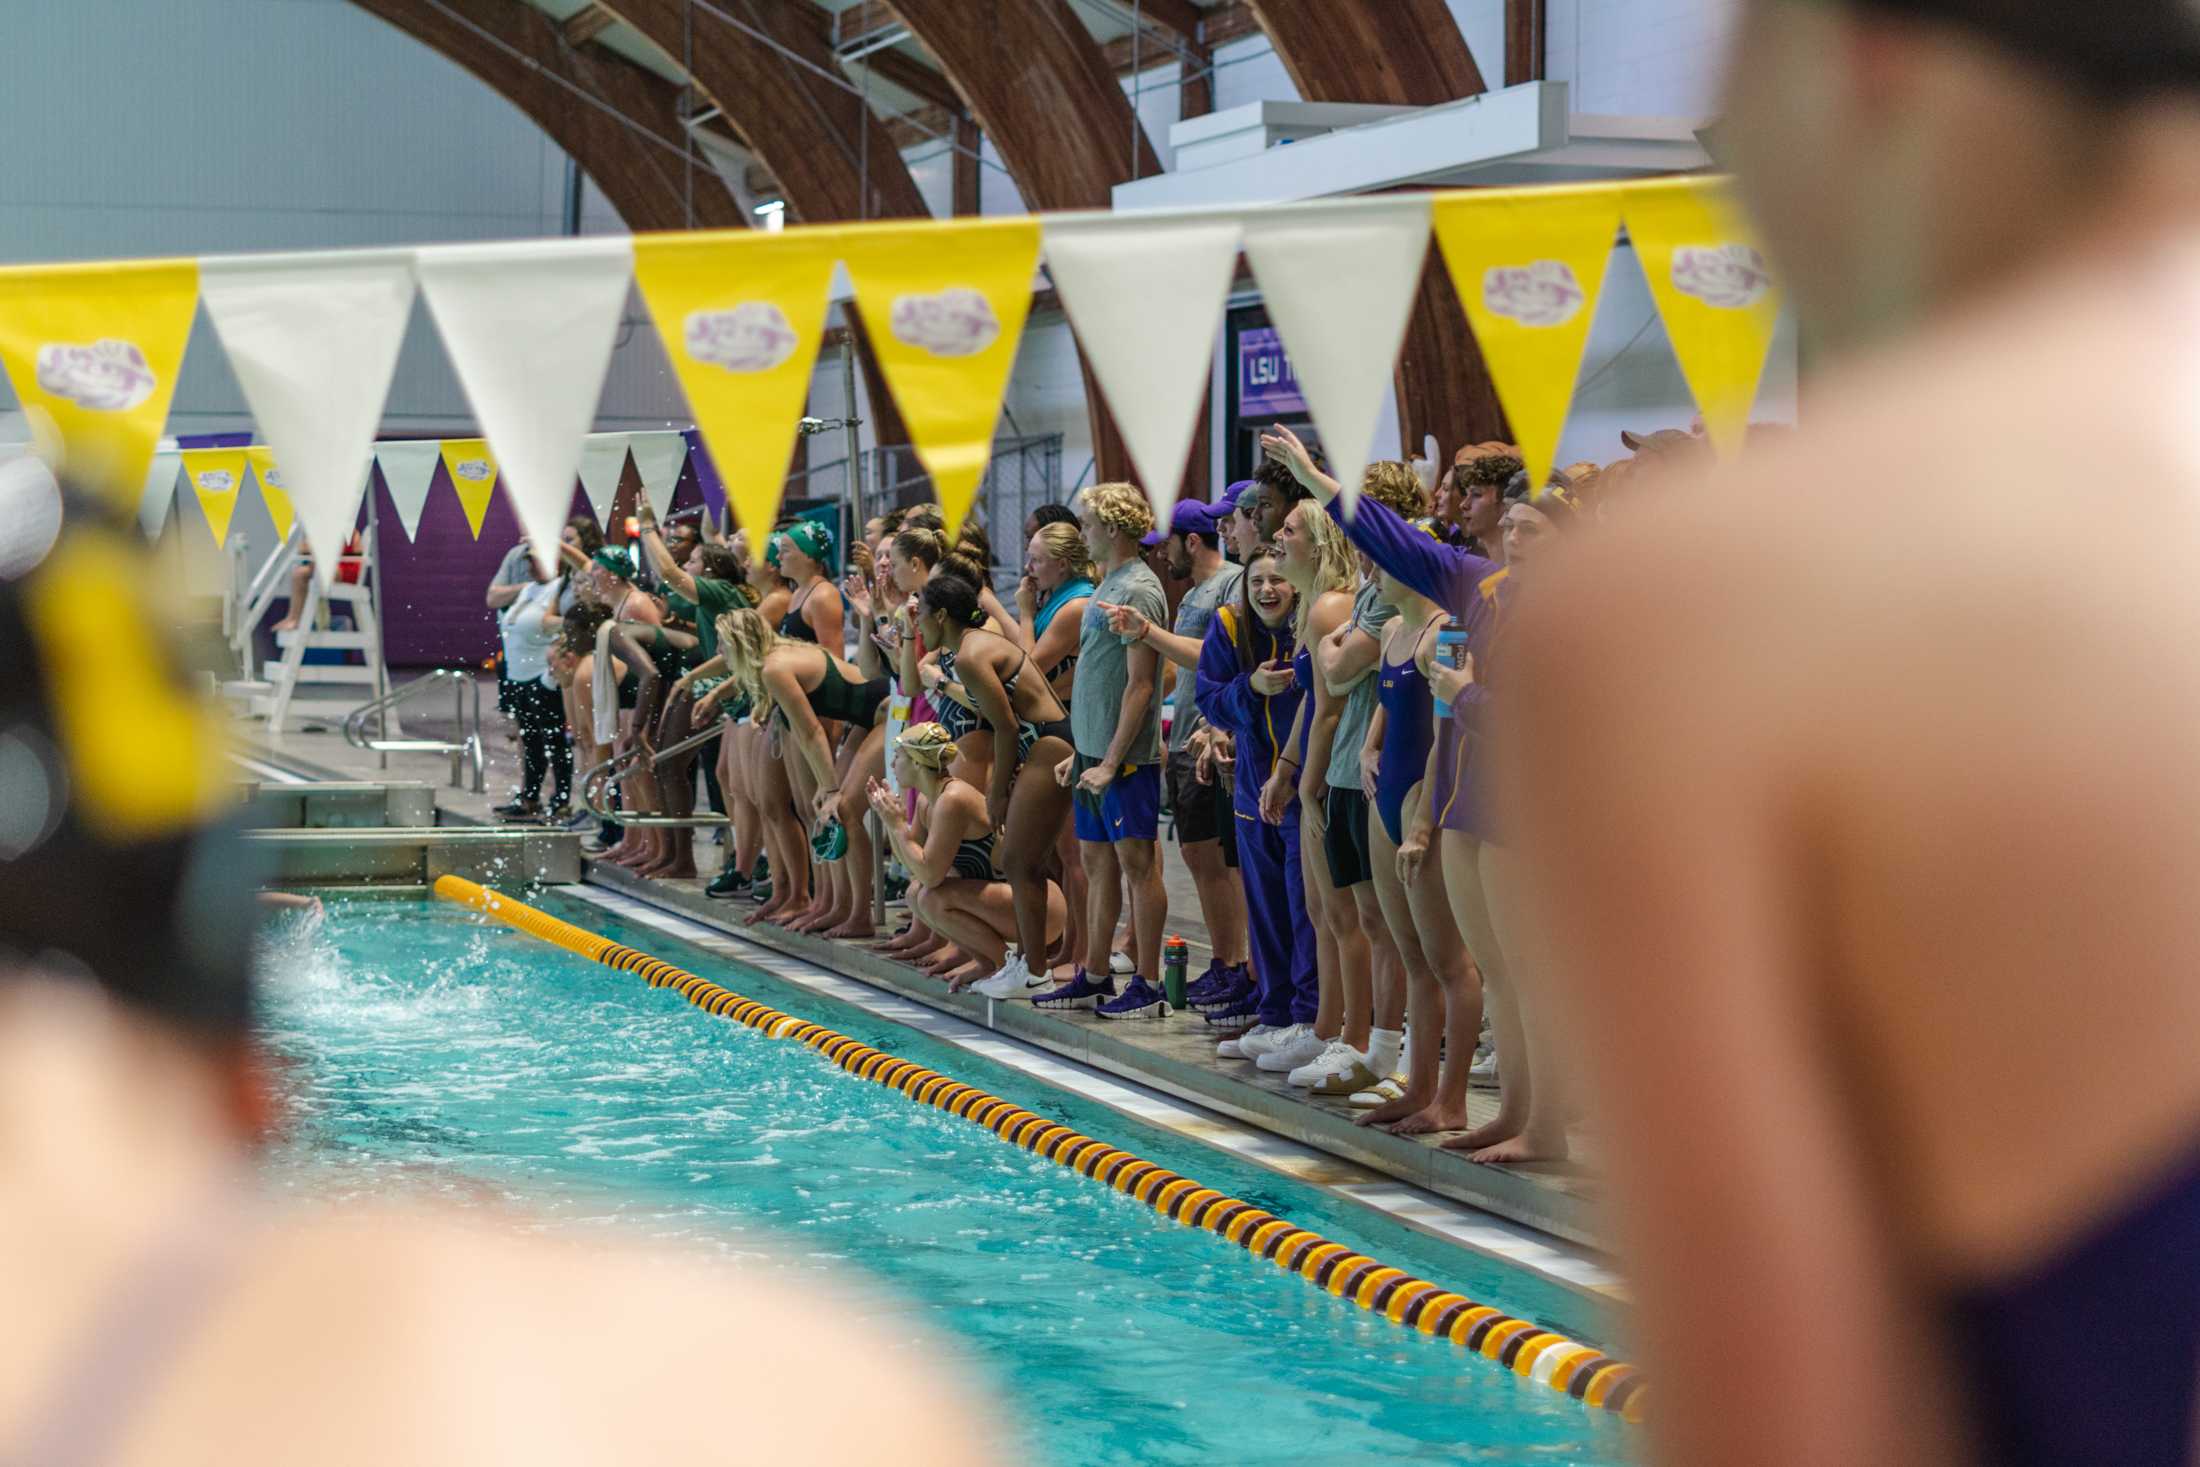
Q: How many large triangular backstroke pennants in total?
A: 9